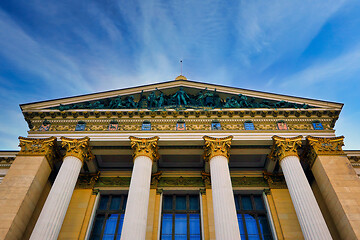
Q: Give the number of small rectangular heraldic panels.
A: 9